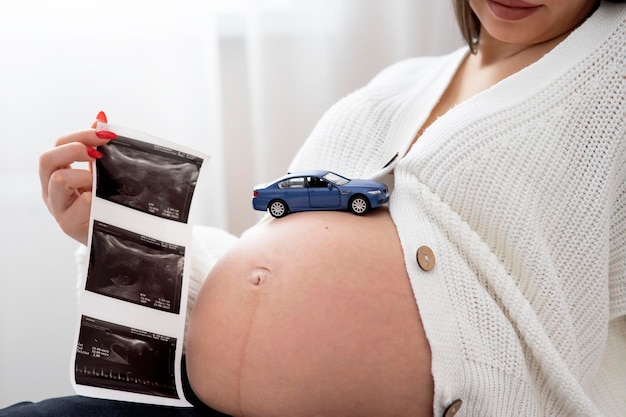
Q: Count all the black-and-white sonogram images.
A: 3